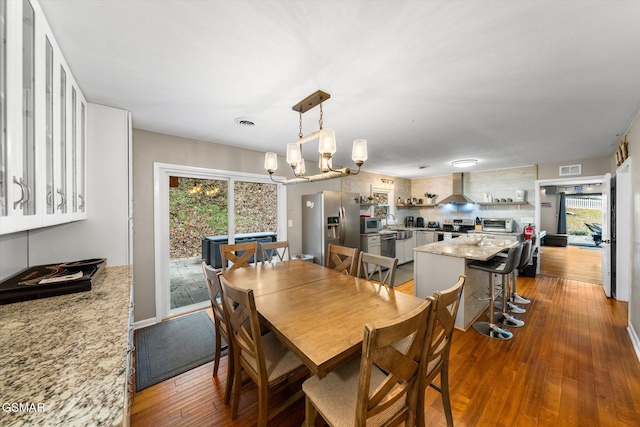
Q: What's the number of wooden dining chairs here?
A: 8